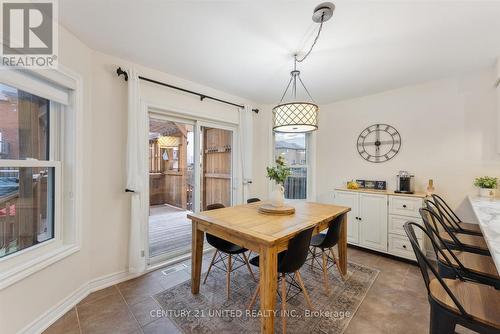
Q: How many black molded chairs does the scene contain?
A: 4